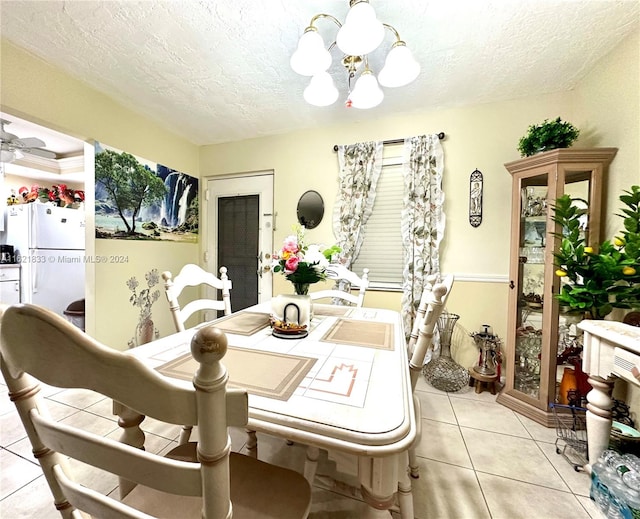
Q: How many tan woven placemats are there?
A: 4